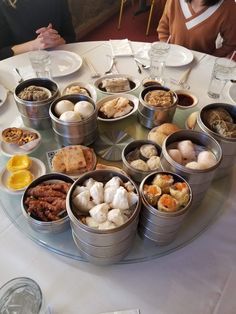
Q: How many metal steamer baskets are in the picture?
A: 9